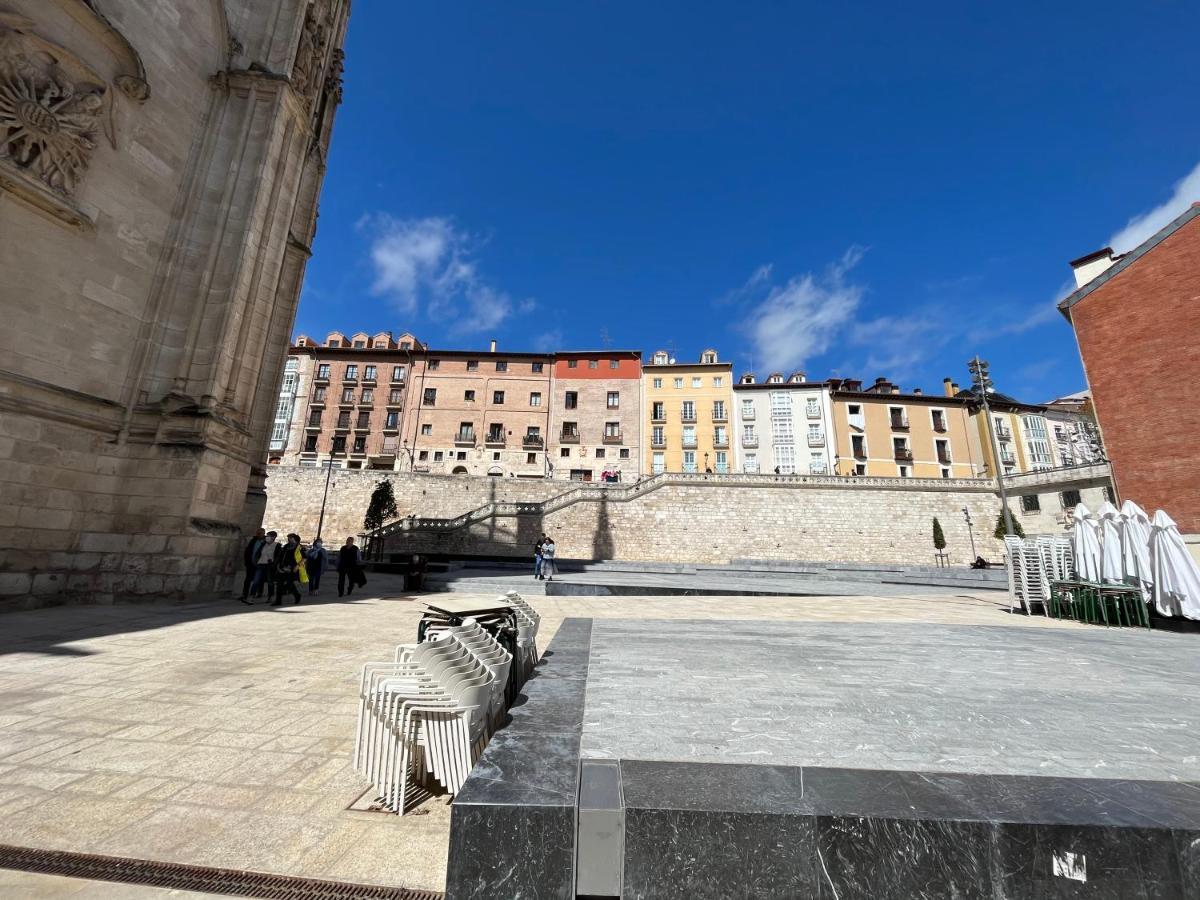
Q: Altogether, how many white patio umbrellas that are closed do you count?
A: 4